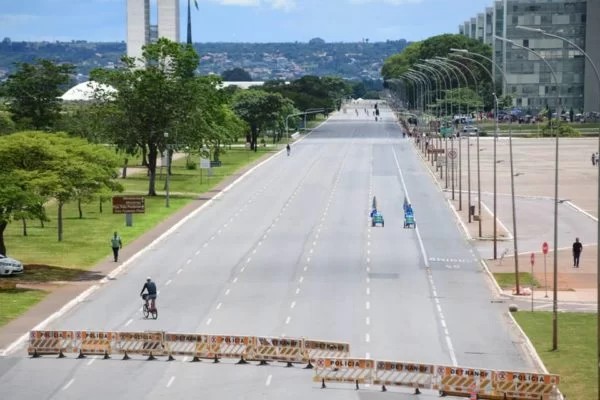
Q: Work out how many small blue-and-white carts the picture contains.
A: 2